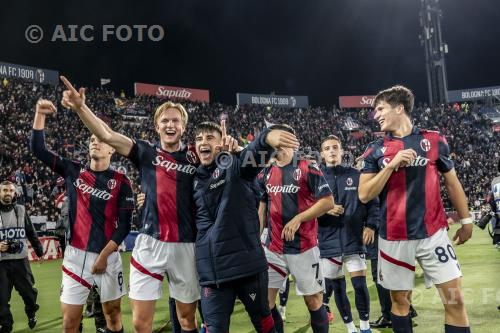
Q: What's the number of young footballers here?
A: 6